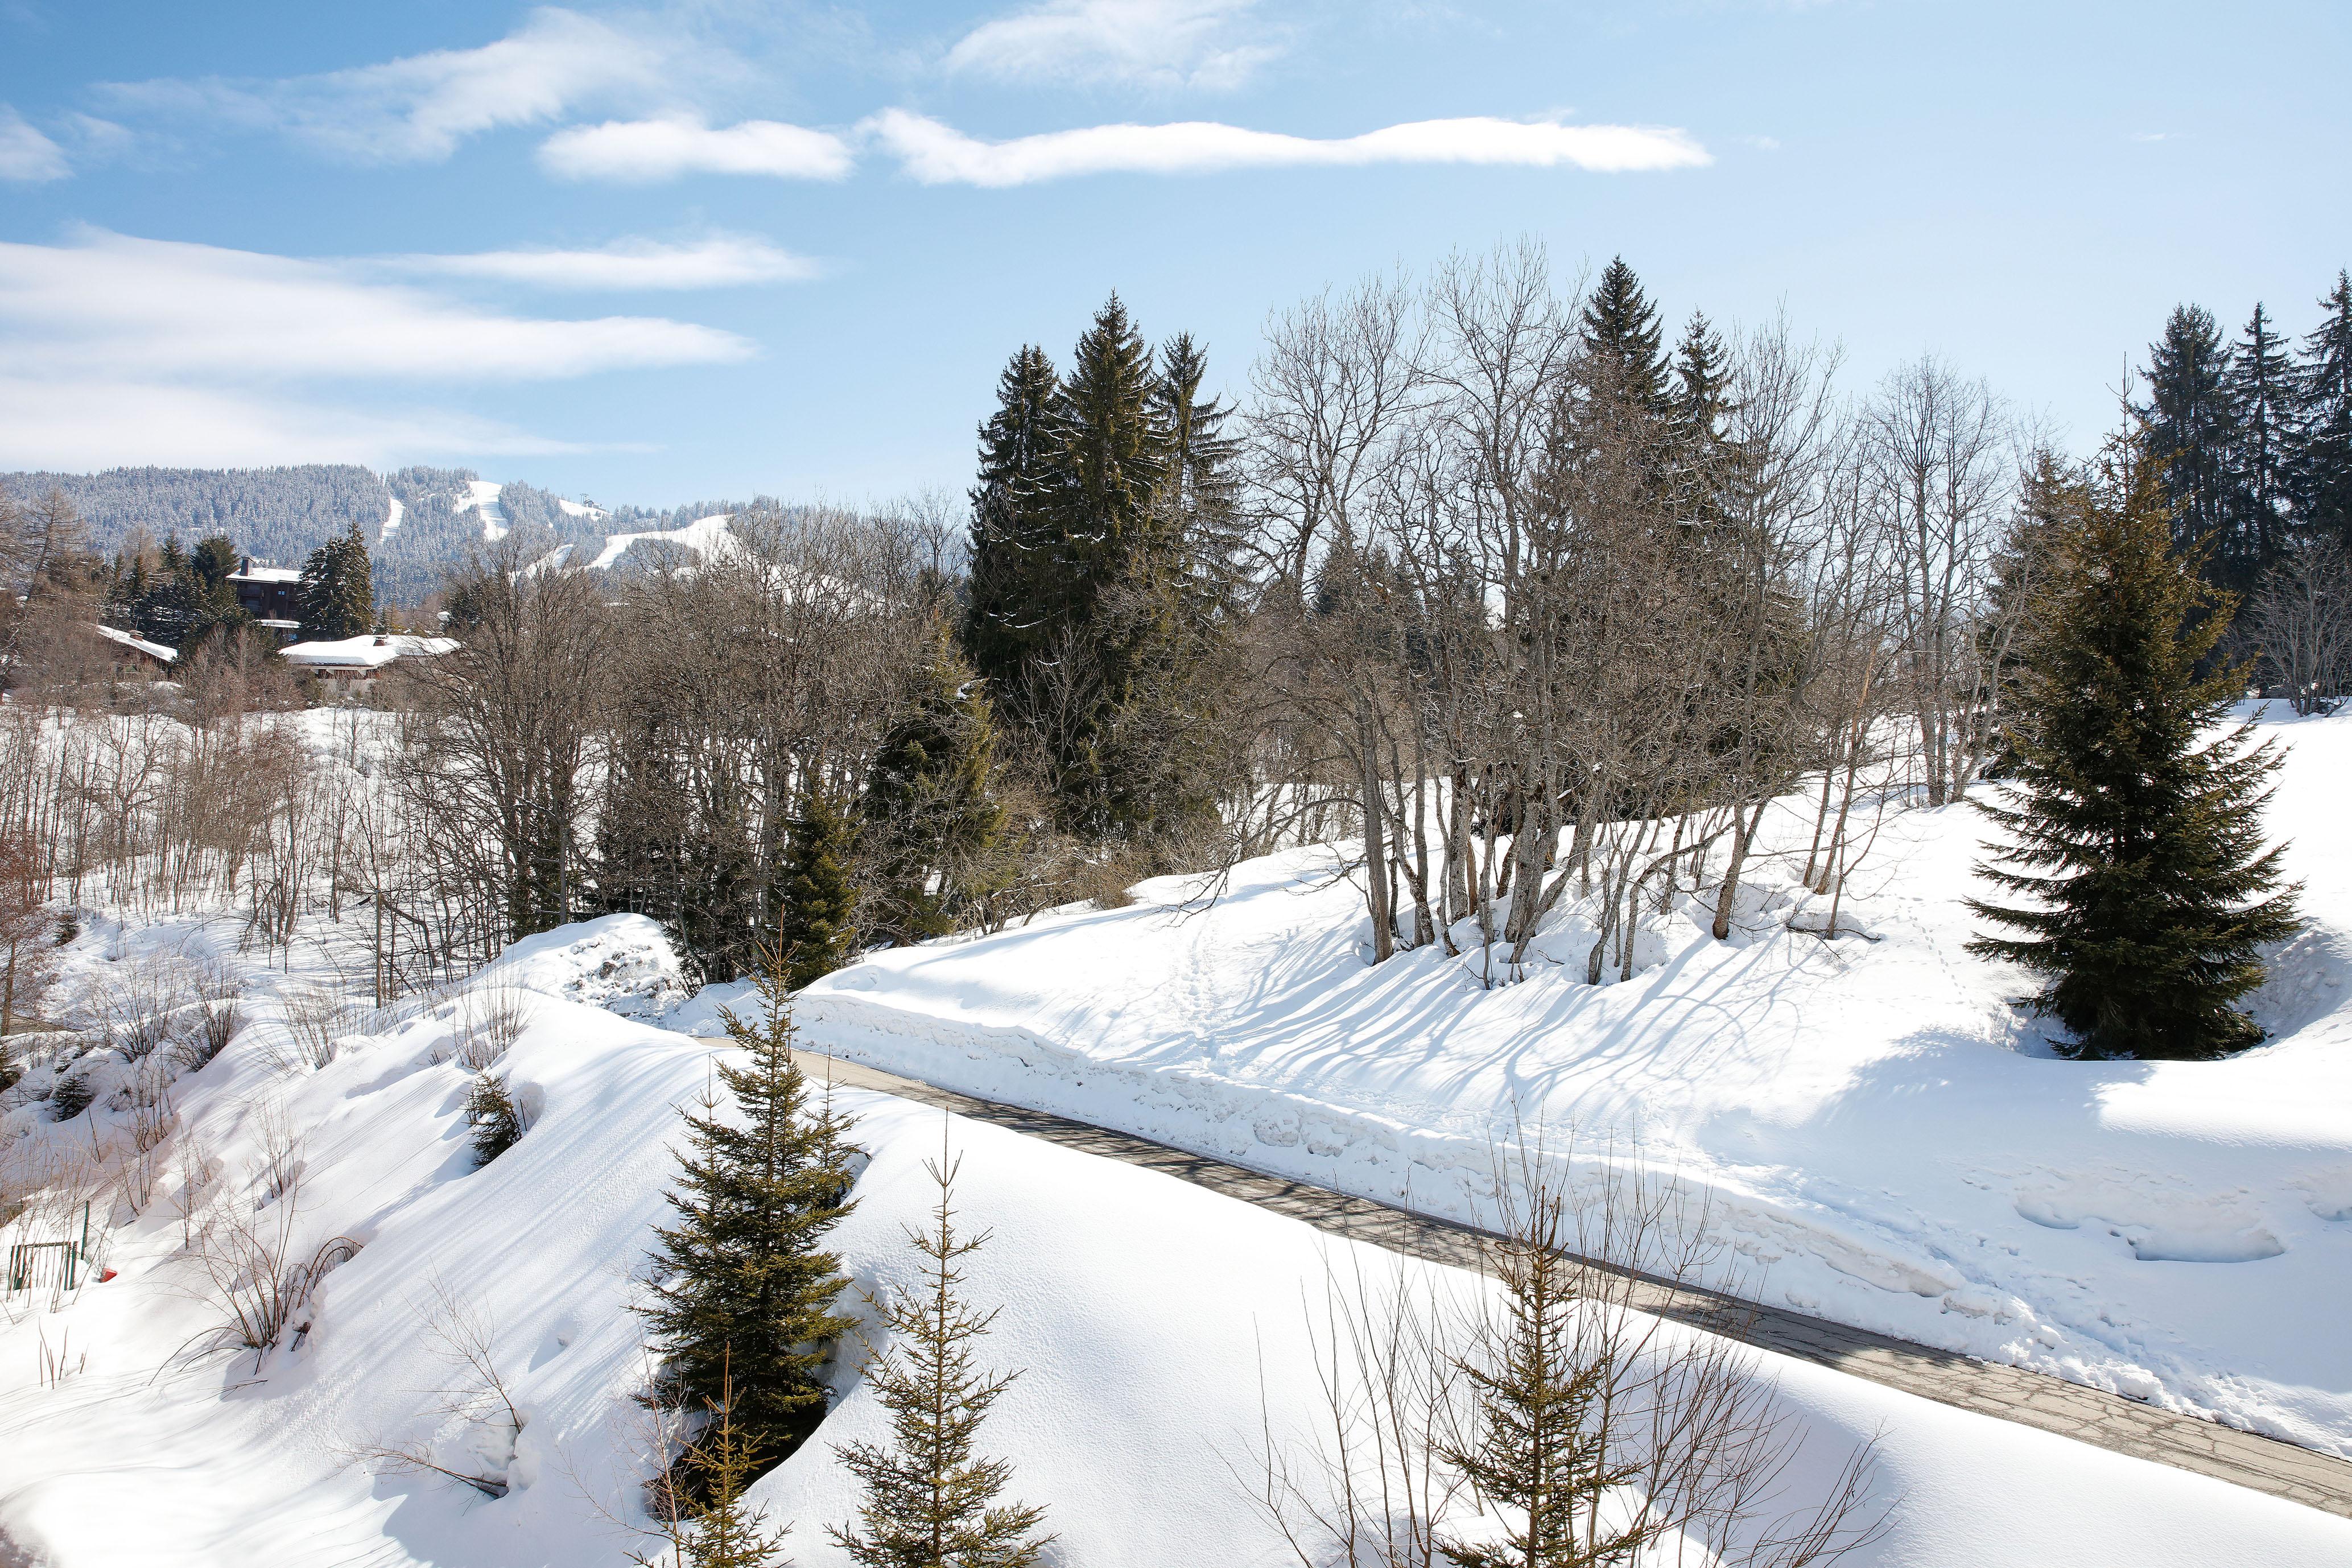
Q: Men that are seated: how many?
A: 0